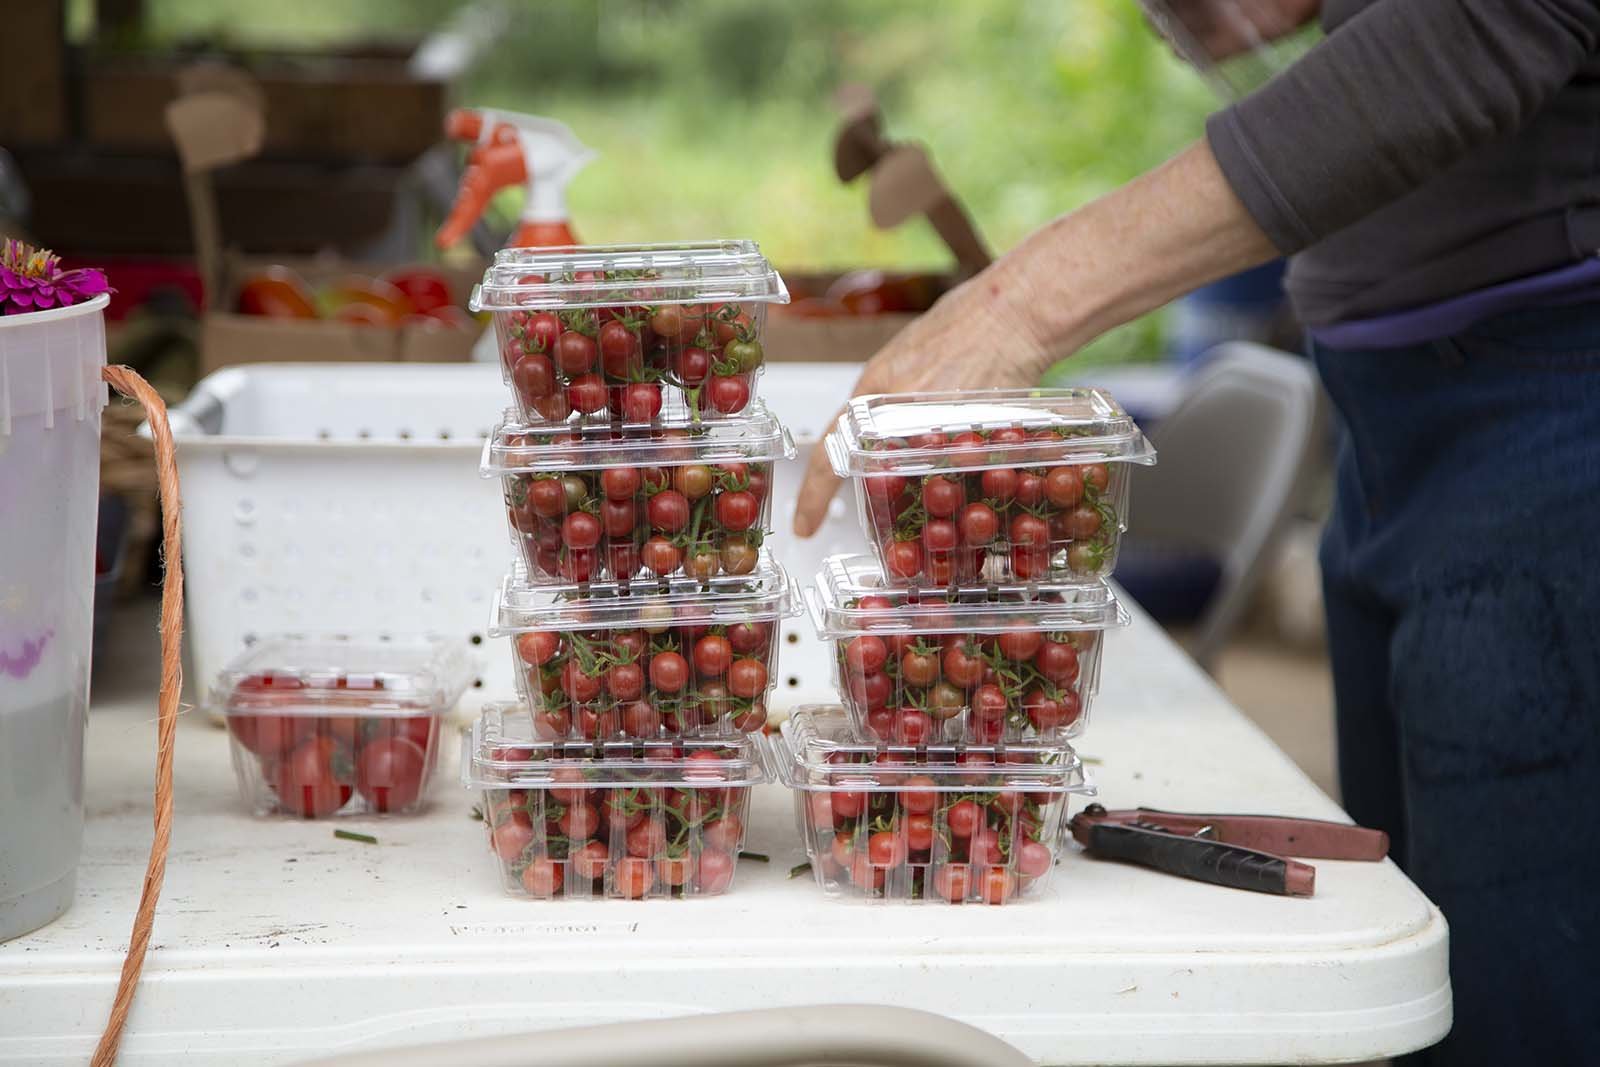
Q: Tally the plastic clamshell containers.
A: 8